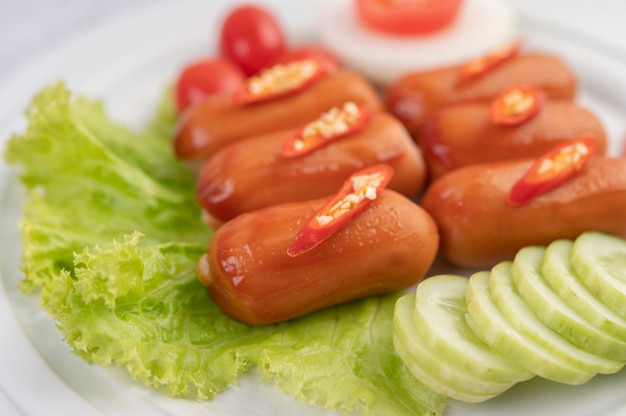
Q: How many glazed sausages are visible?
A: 6